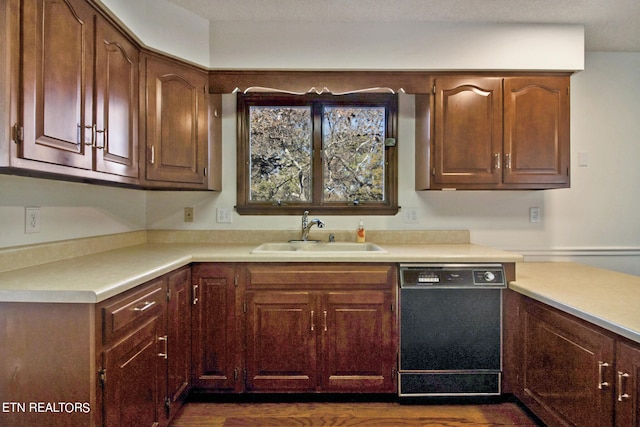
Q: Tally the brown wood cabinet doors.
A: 12